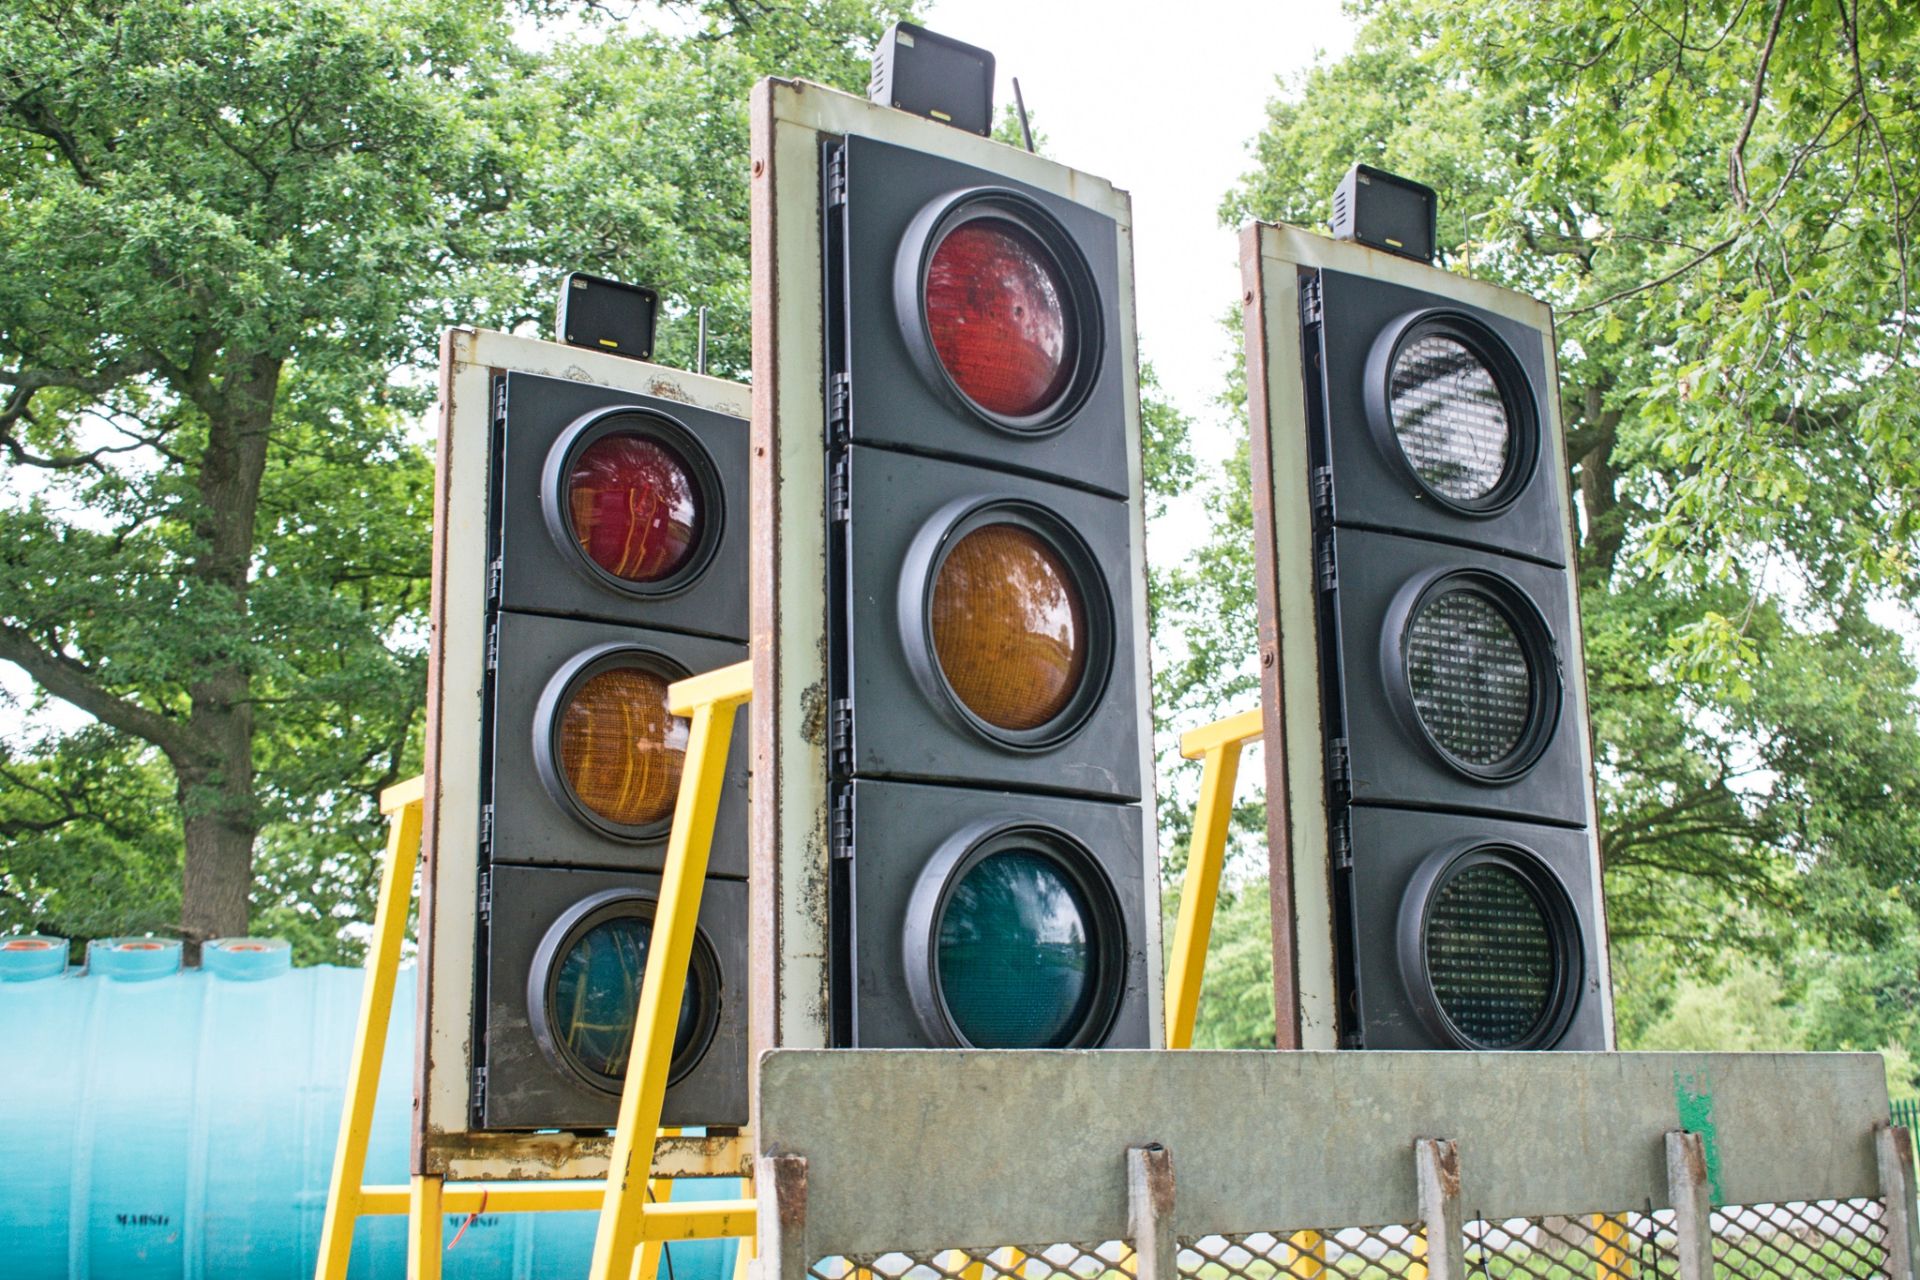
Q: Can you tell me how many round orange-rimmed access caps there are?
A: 3